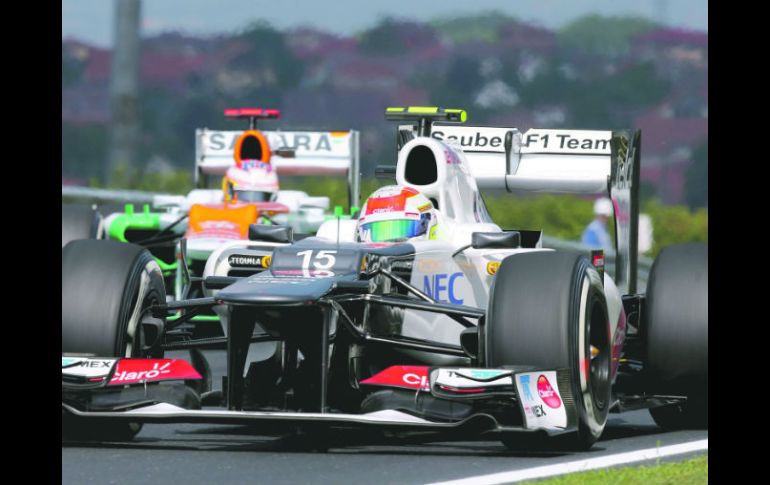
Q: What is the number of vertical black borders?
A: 2